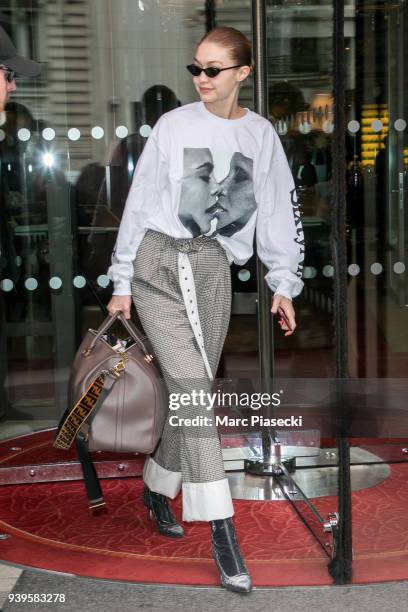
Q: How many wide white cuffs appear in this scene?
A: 2